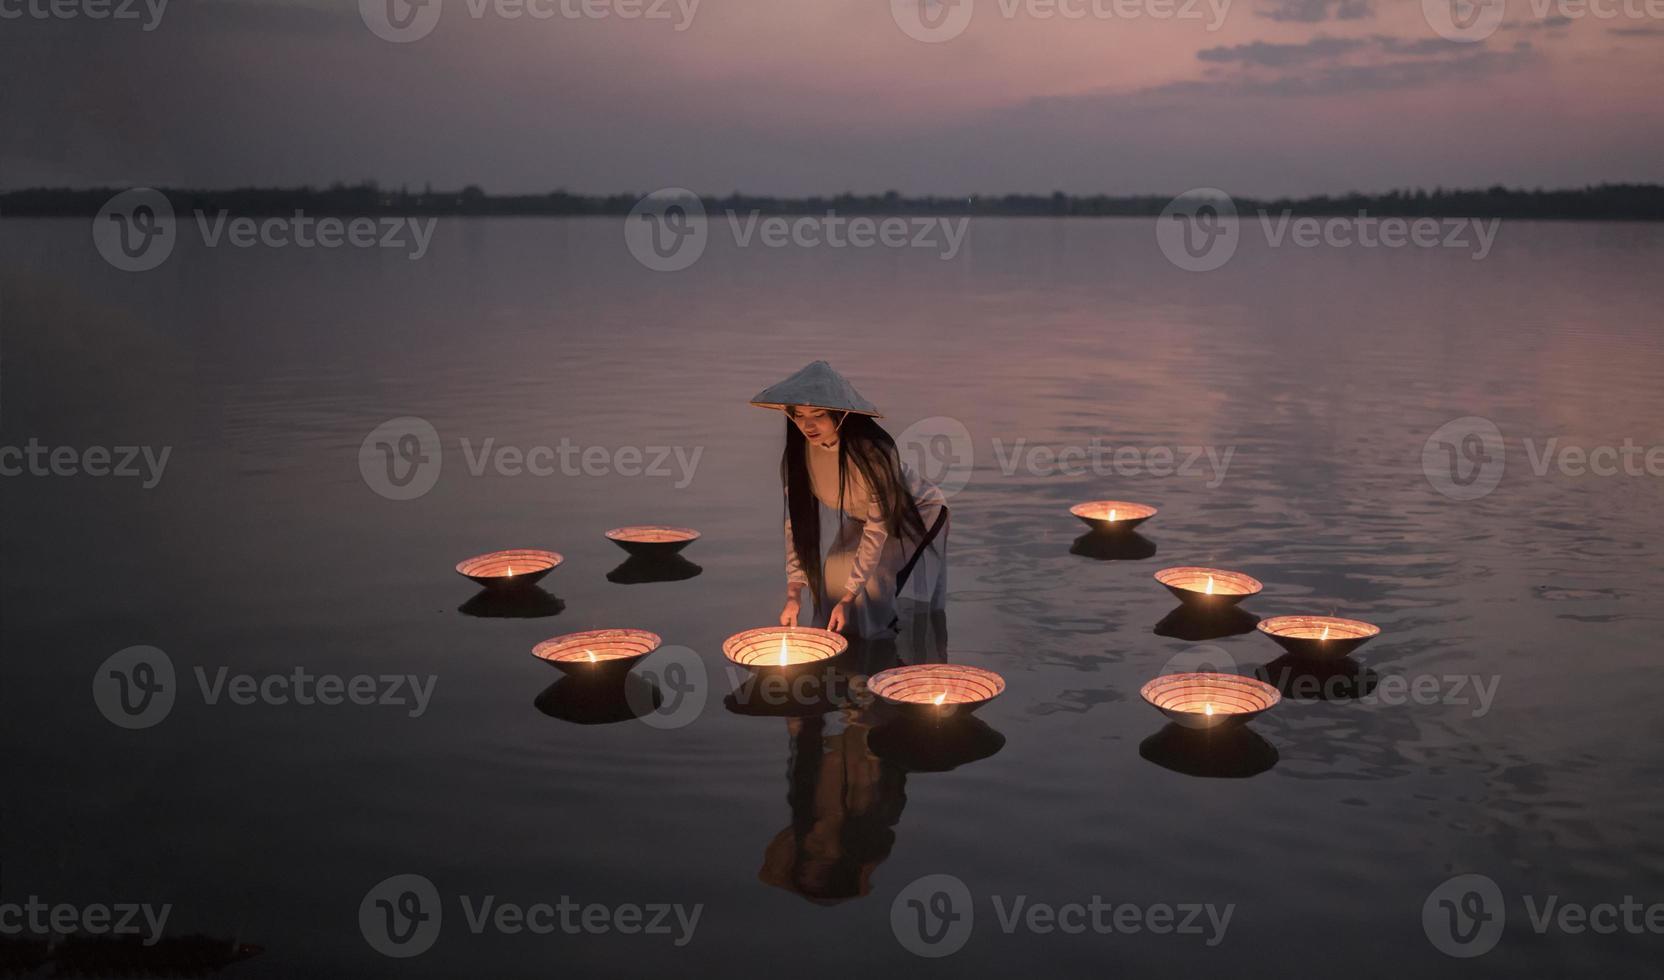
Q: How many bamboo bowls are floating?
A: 9